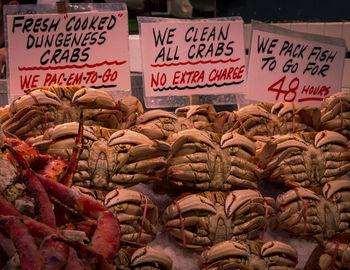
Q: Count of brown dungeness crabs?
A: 13